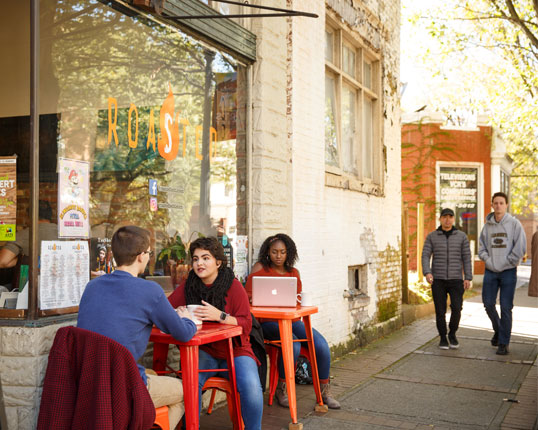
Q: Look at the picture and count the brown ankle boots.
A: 2